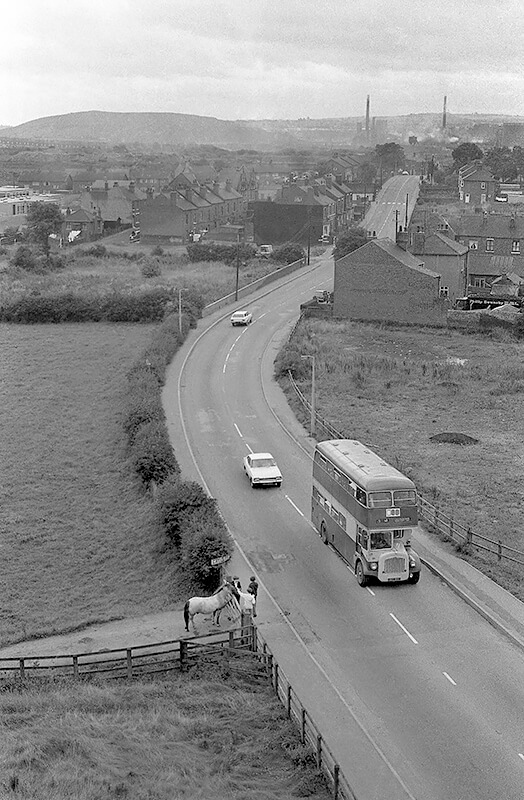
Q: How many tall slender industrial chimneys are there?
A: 2